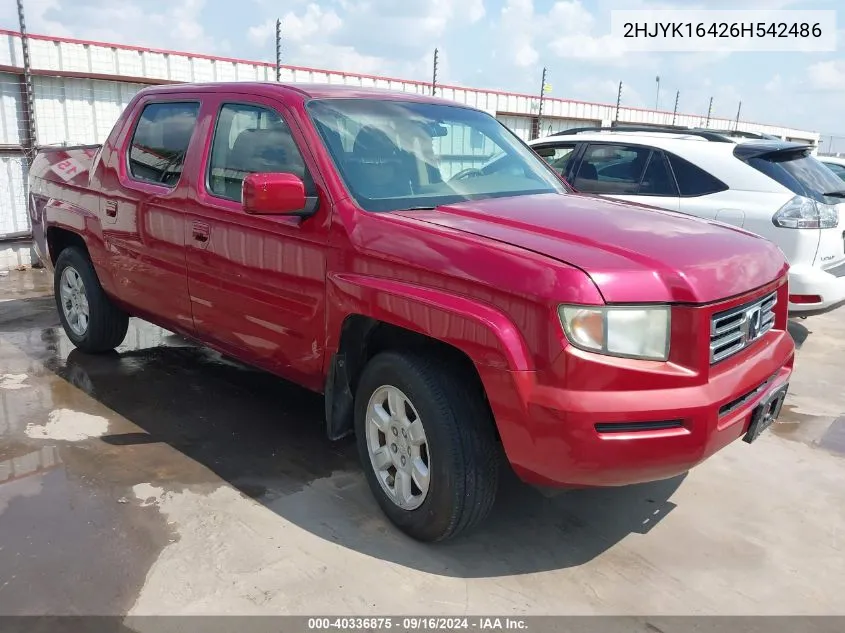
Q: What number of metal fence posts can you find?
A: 8